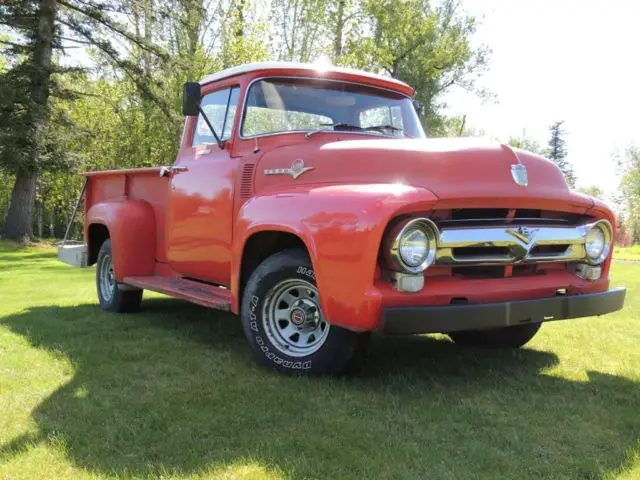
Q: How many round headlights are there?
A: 2